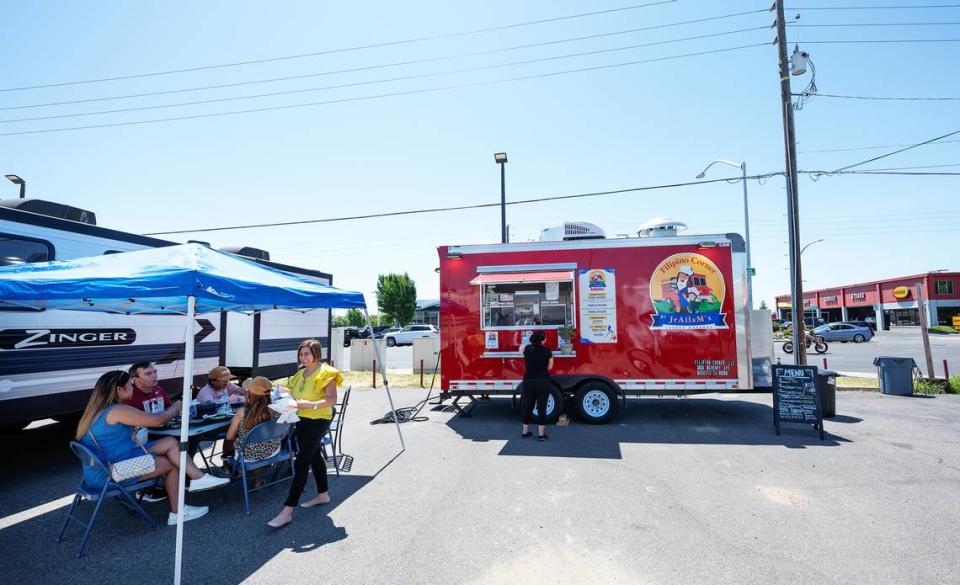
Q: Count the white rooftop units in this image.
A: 2